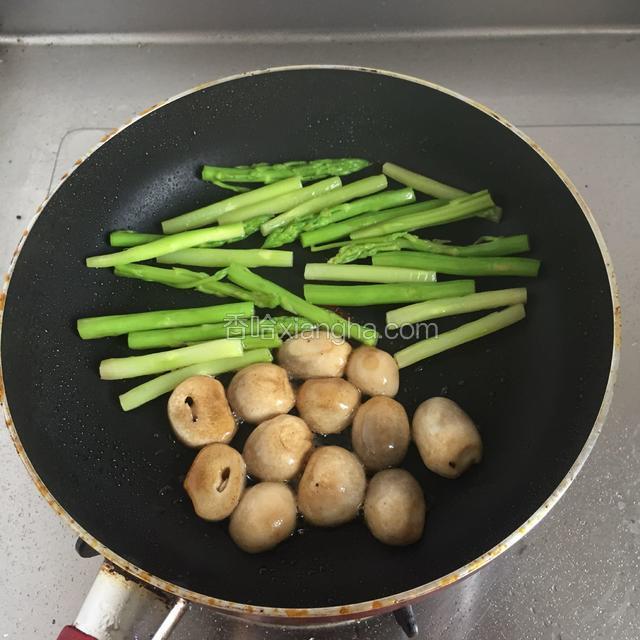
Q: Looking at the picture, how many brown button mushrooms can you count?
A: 12